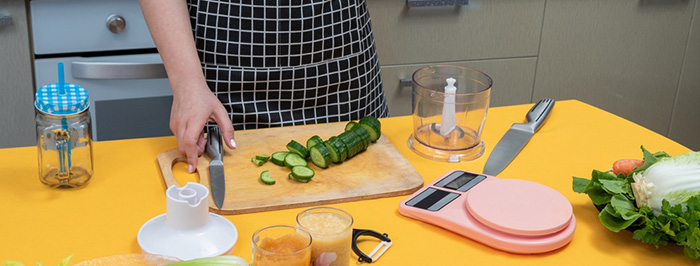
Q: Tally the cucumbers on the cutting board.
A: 1